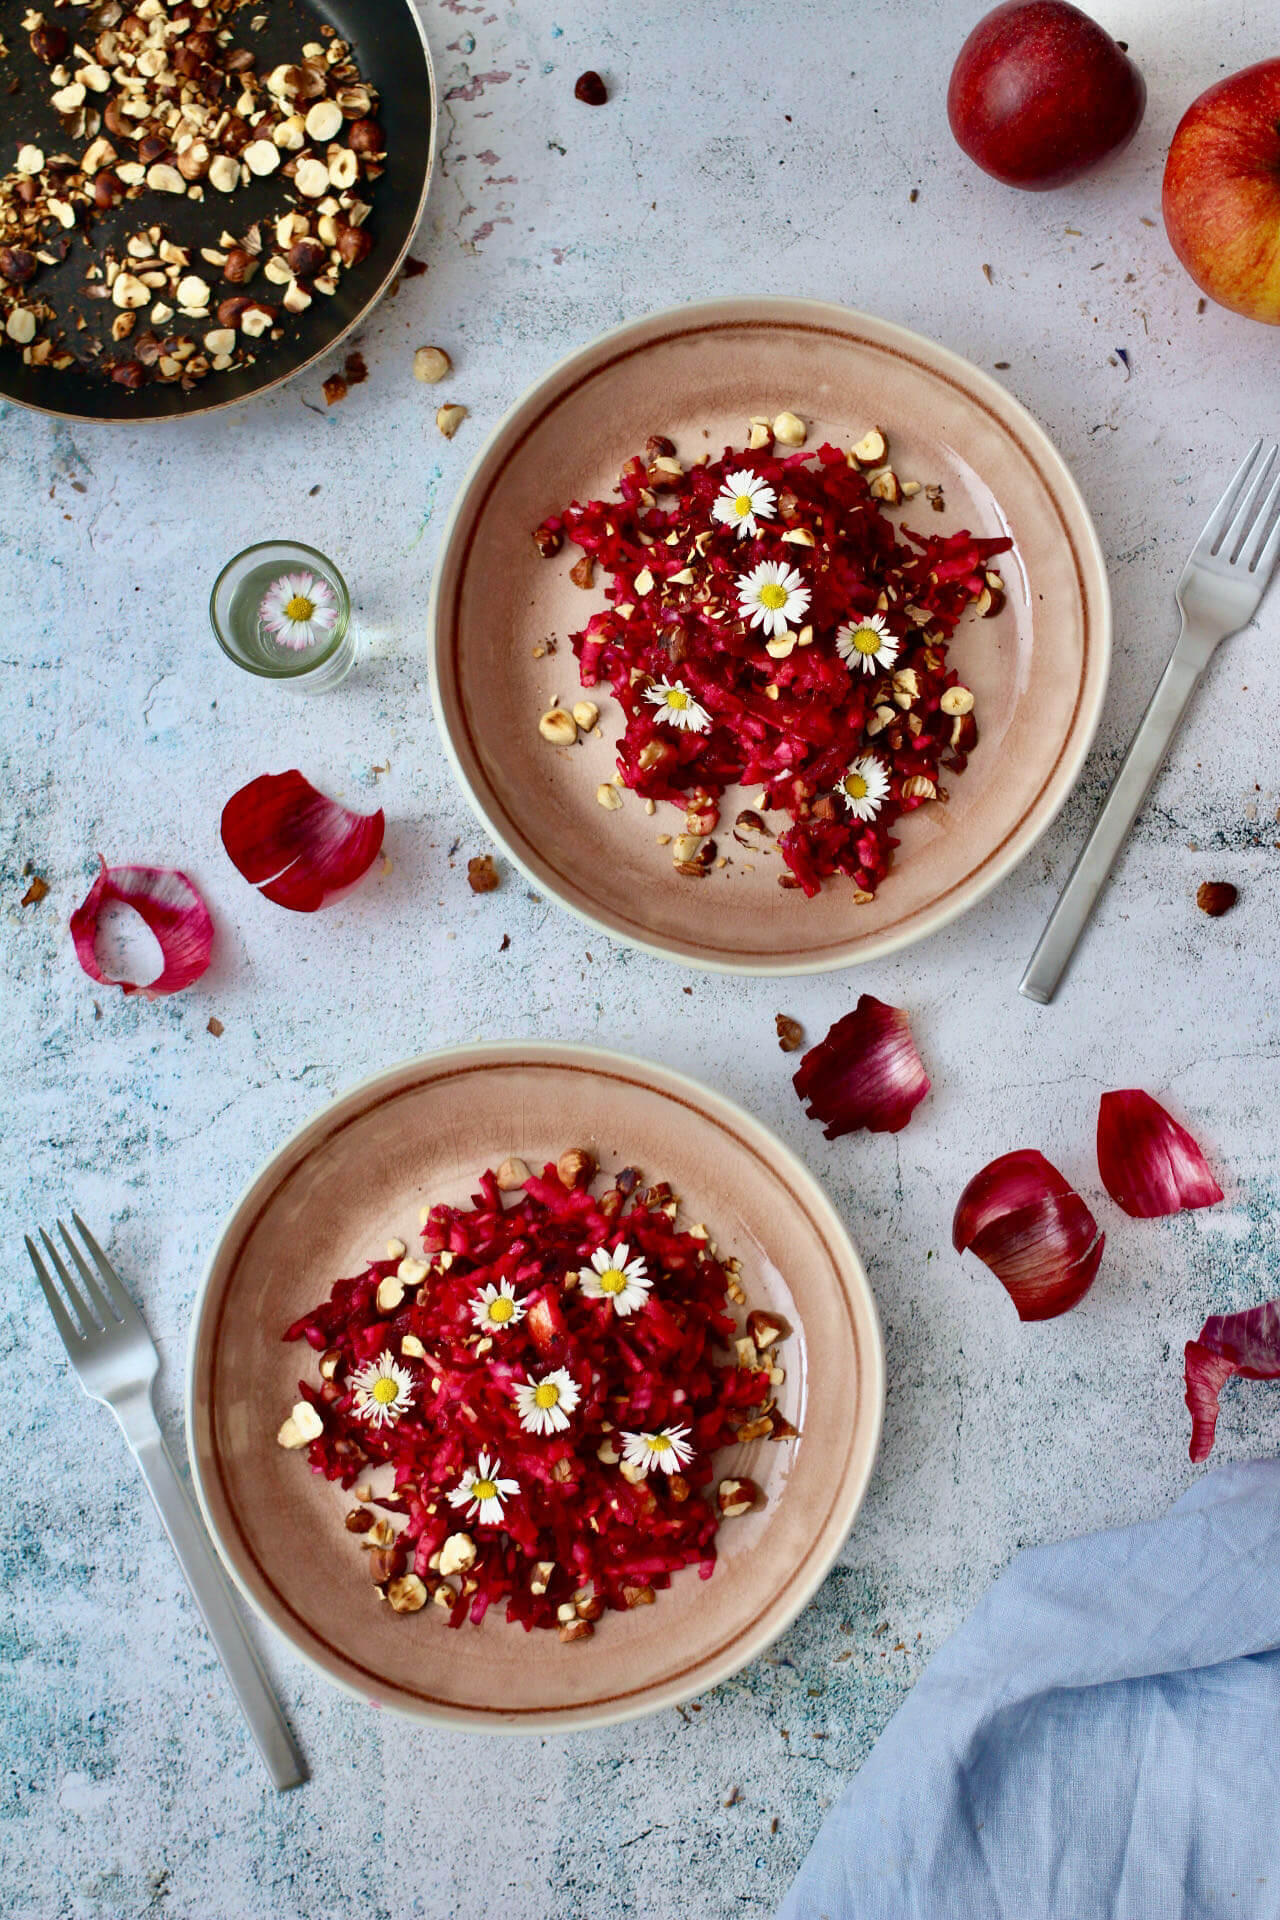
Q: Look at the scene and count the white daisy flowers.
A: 12